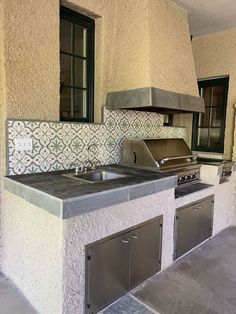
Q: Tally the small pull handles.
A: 4